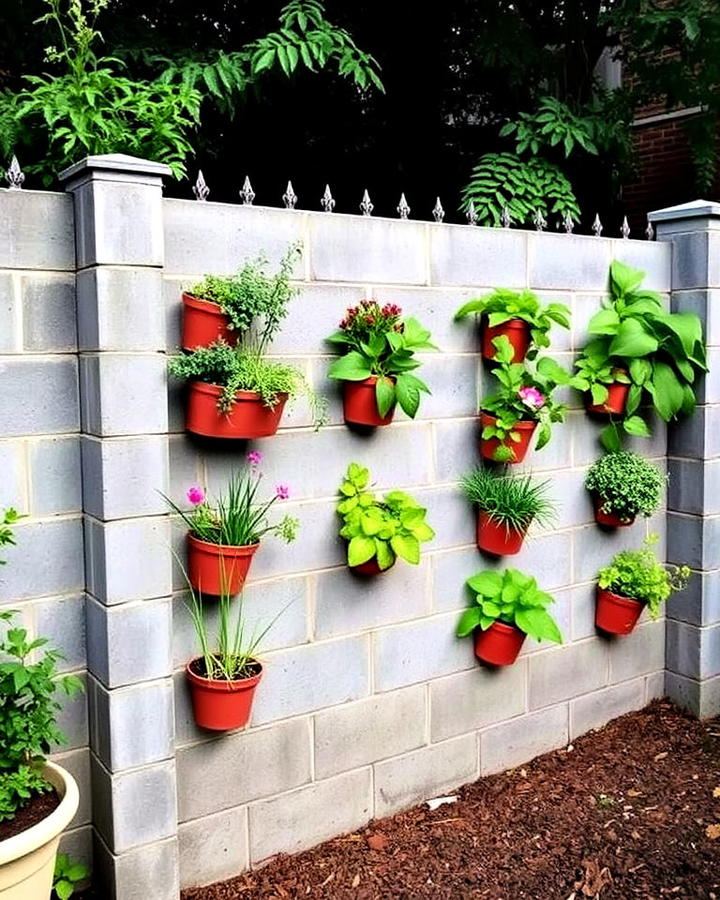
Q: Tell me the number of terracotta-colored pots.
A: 13